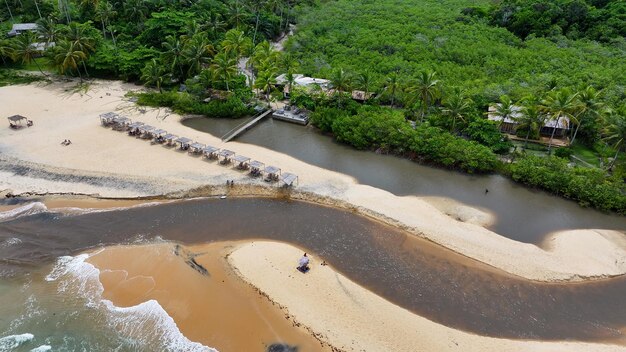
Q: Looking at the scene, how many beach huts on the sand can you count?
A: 15